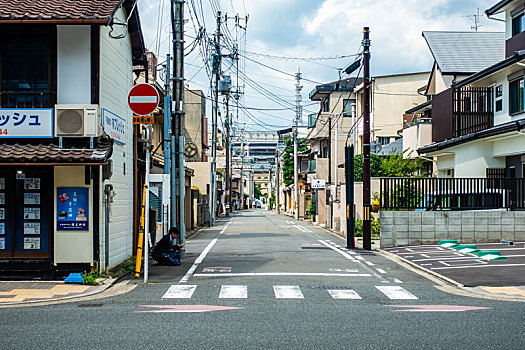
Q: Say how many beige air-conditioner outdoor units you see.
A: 1